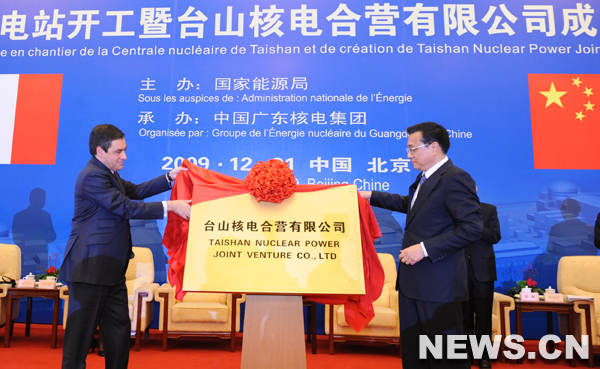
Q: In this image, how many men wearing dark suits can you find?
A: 3